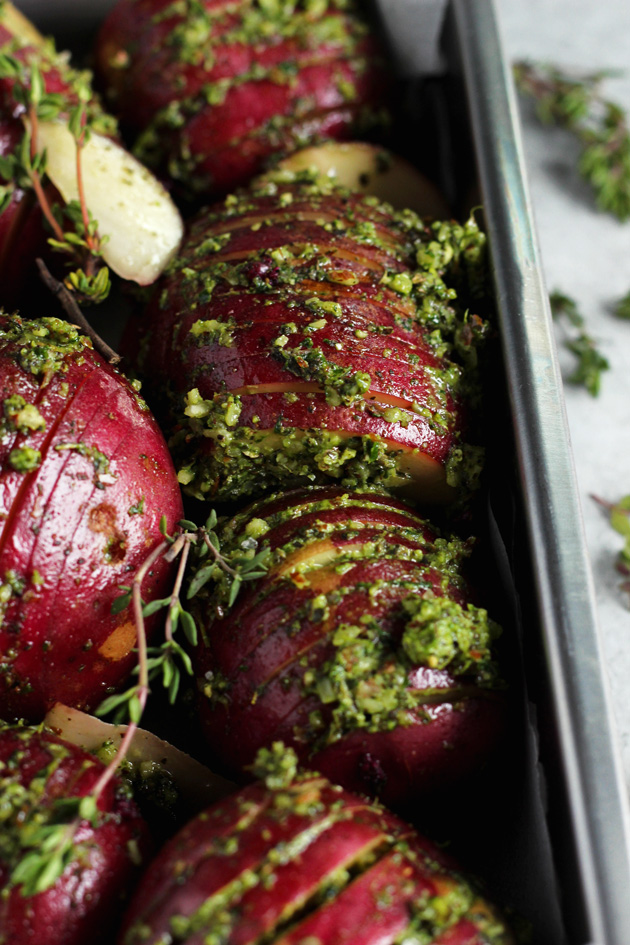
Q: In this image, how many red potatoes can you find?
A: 7